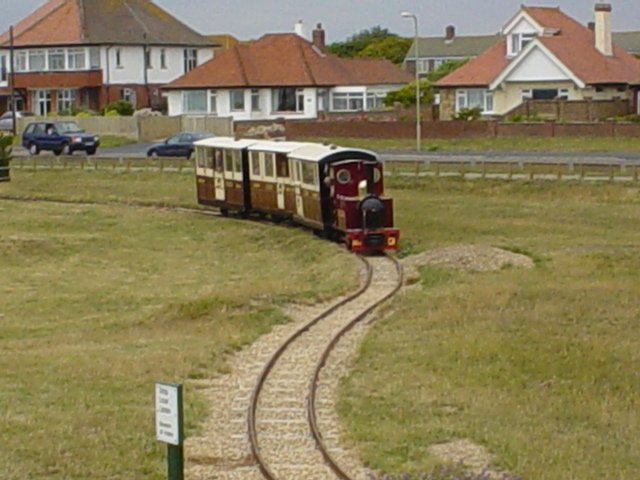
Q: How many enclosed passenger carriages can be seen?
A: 3